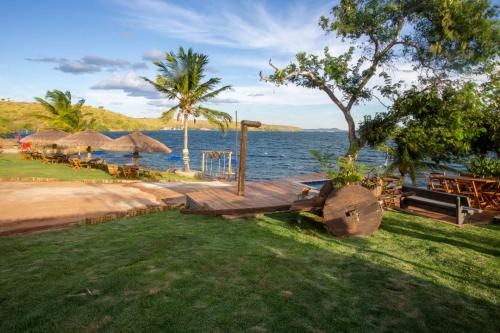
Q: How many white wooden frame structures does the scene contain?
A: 1